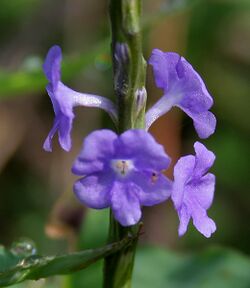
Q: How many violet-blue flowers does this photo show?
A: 4